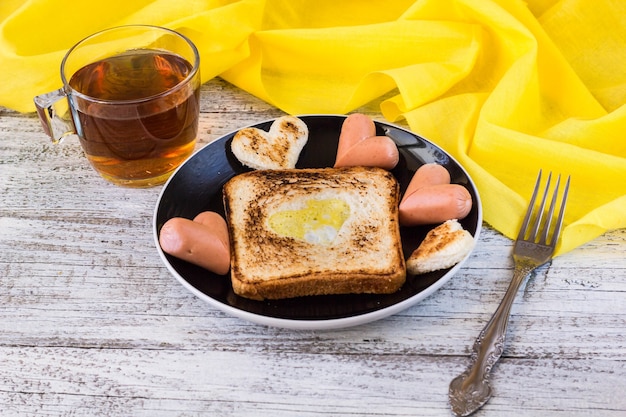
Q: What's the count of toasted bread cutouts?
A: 2